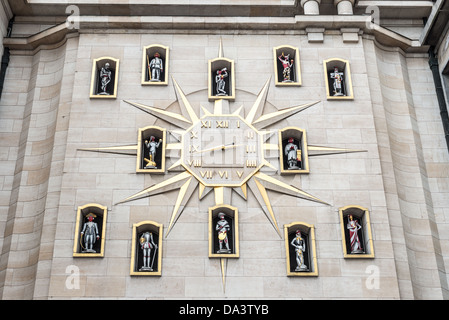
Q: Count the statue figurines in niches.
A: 12